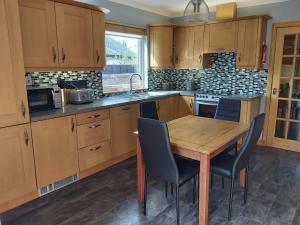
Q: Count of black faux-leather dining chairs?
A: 4